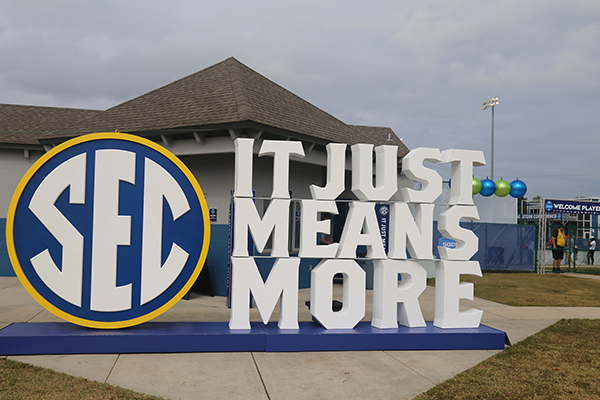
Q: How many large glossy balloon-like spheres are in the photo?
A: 4